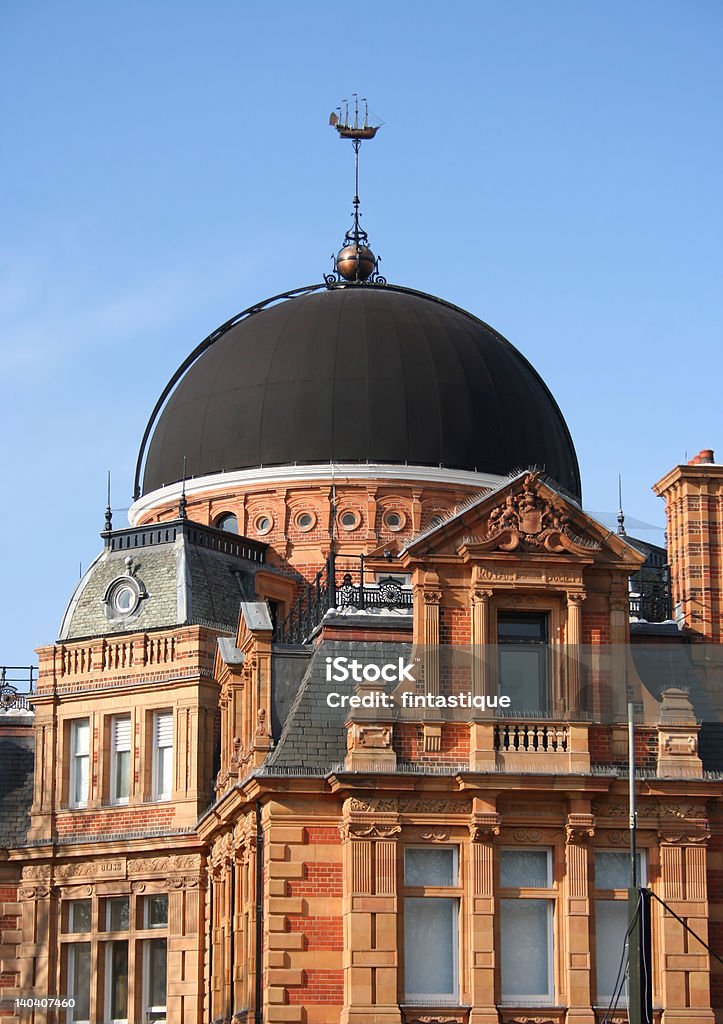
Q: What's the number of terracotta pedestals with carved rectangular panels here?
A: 2